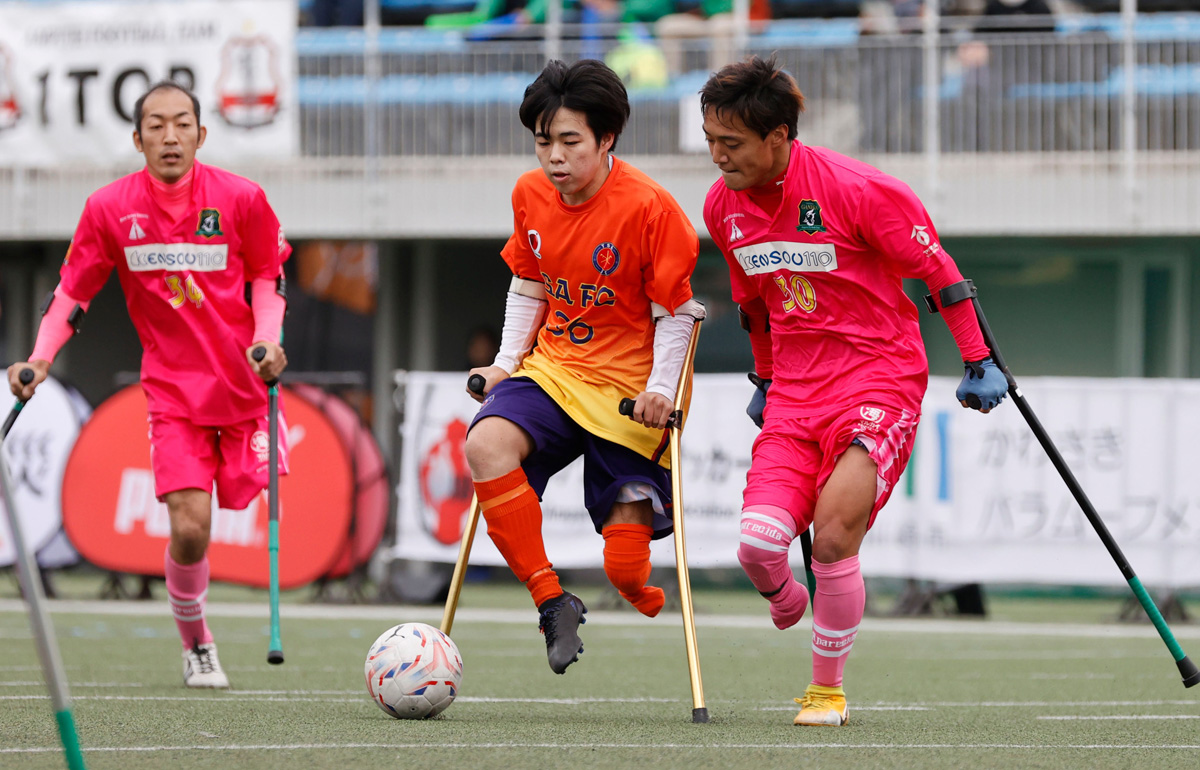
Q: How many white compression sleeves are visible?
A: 2